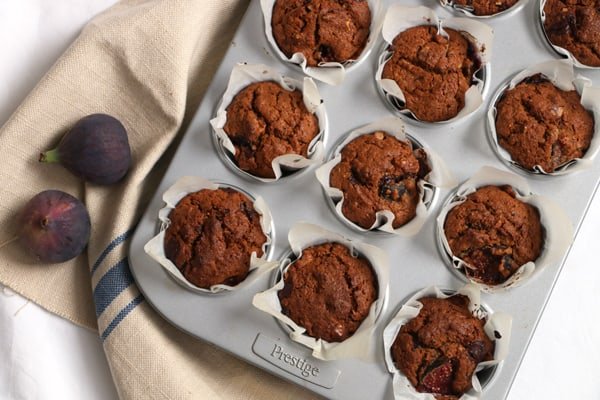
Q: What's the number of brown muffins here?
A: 11